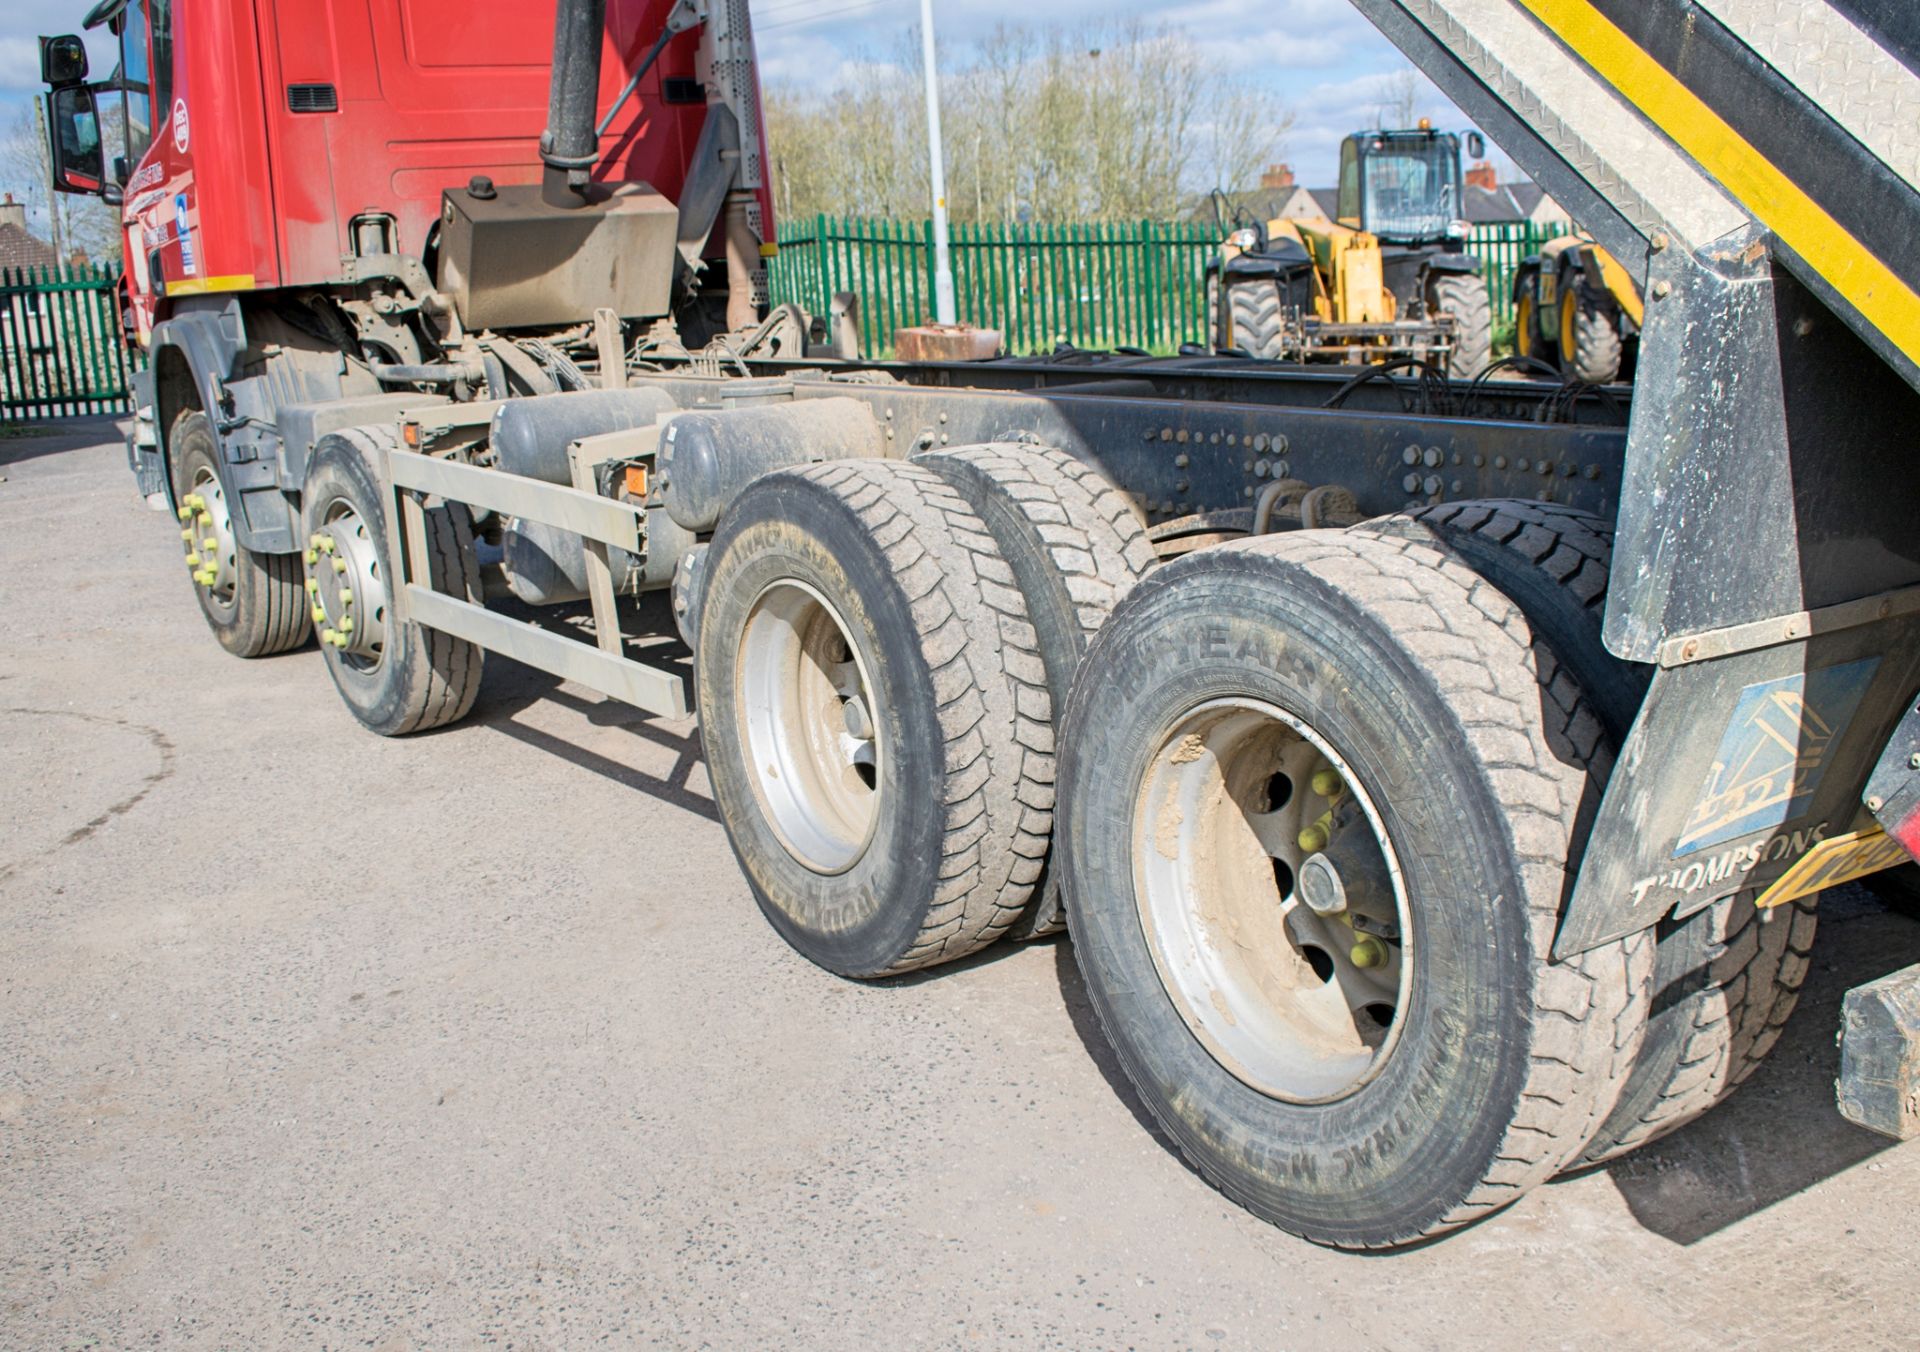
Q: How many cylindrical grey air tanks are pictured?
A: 4